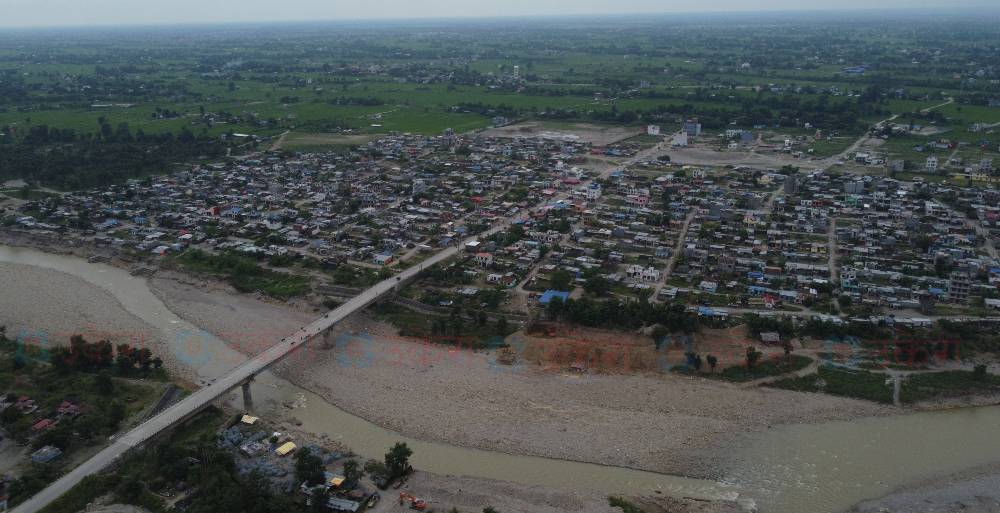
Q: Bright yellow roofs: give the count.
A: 3